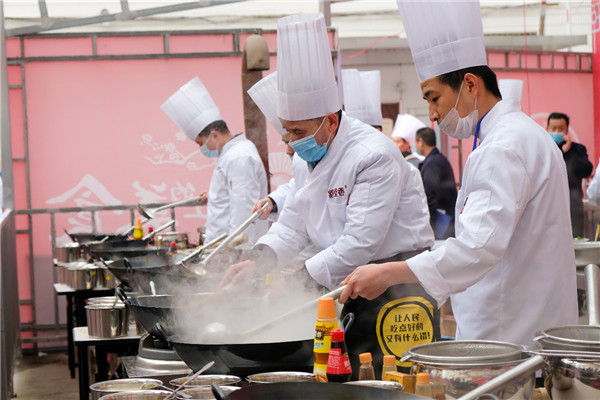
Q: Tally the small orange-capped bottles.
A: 3